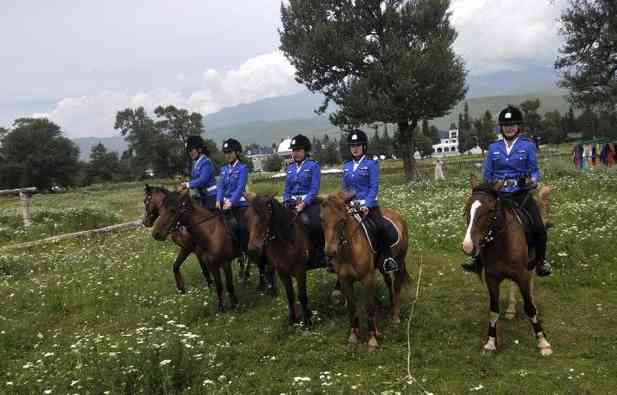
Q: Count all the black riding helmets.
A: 5